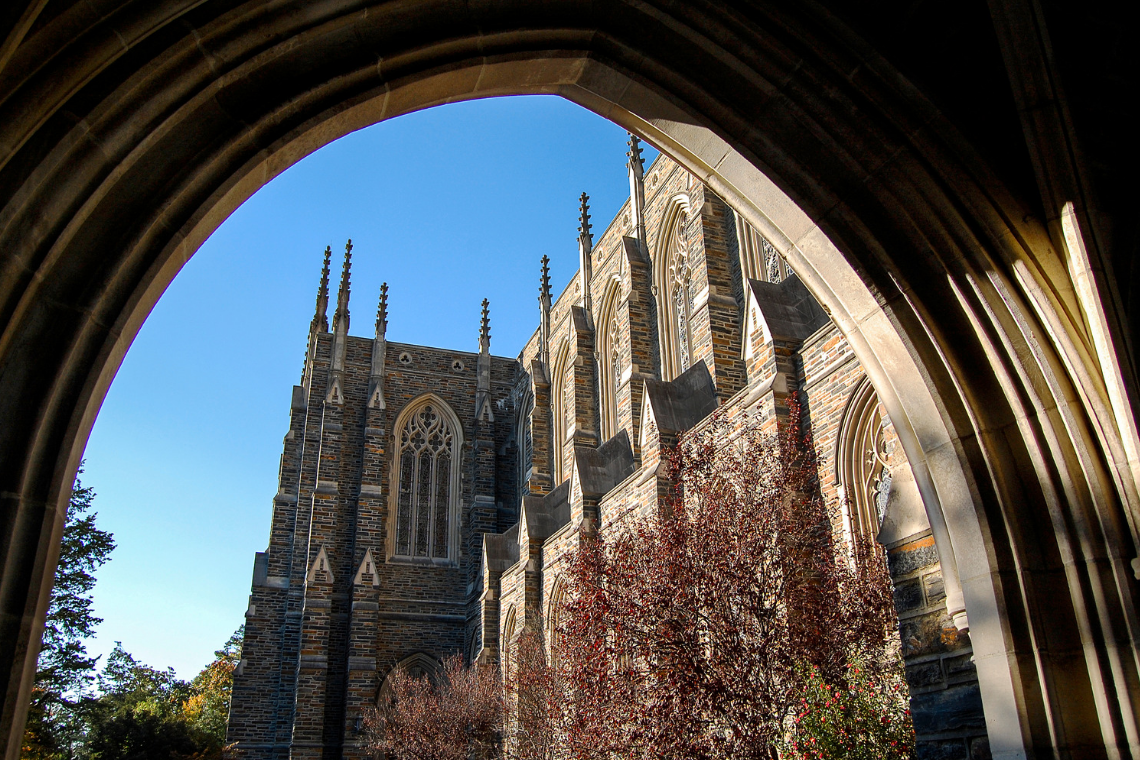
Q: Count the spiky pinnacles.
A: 7